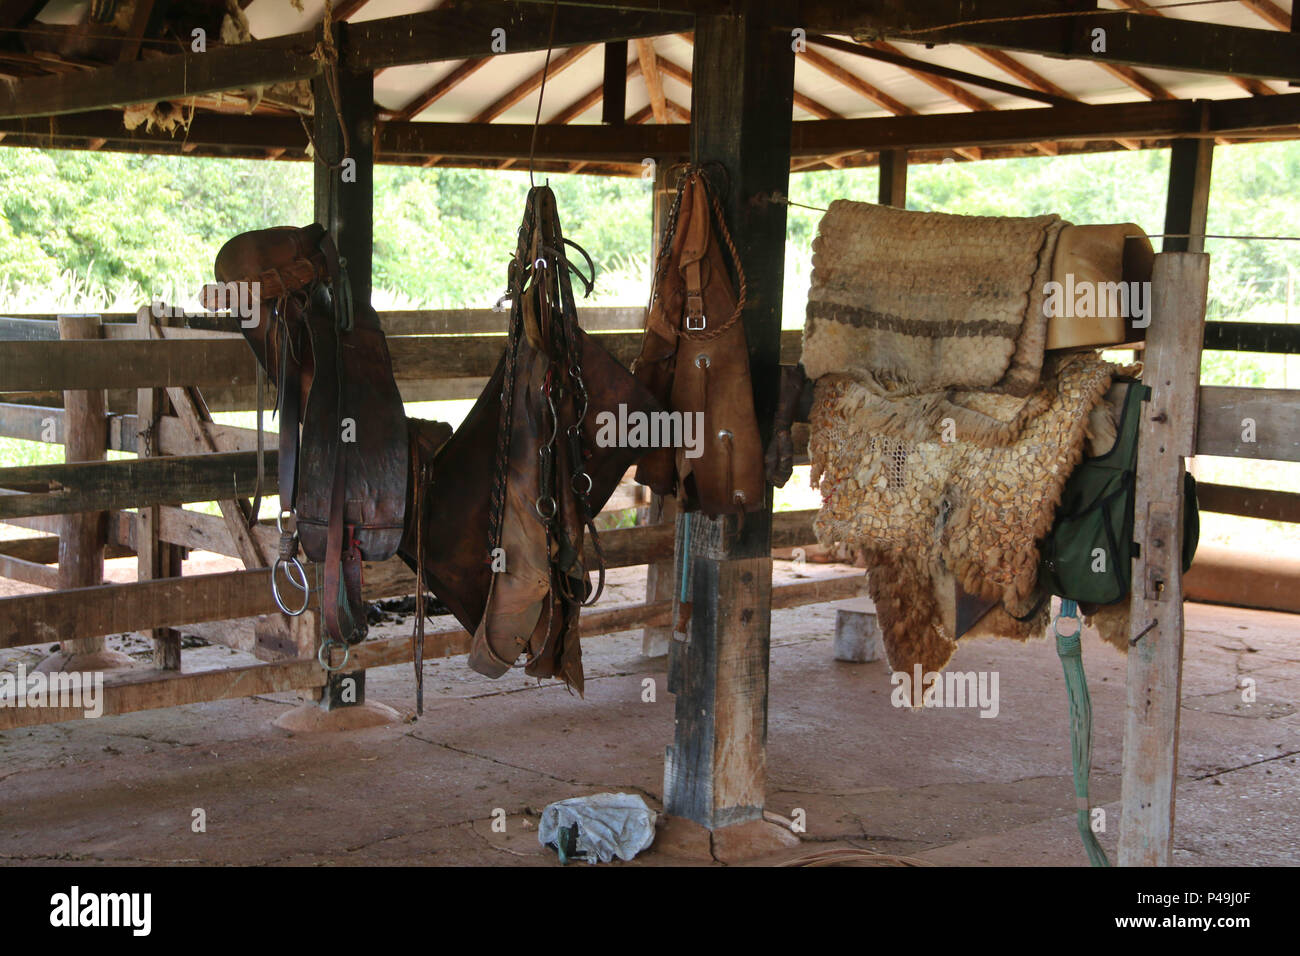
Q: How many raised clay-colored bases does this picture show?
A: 3